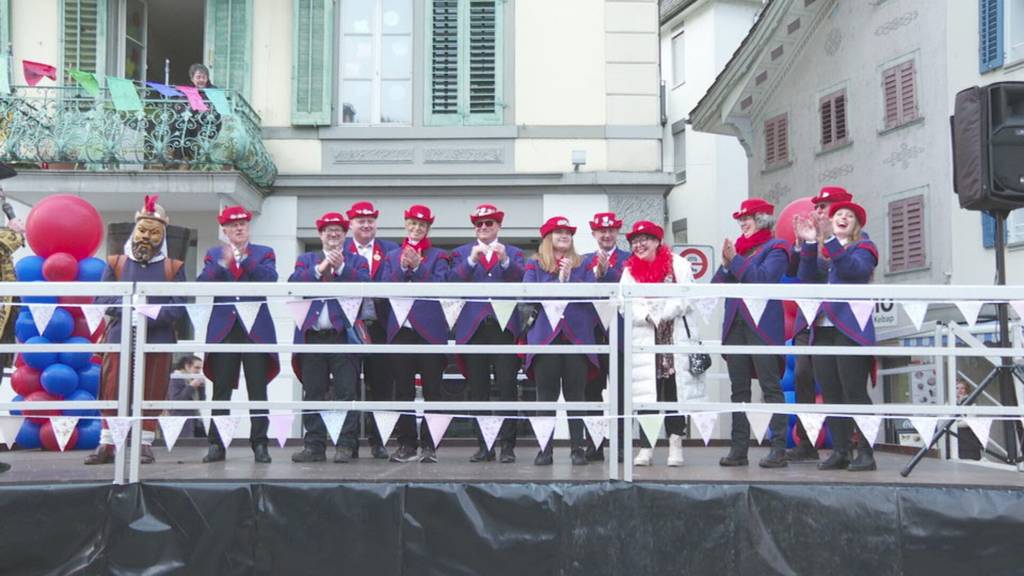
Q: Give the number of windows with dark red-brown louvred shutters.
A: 4